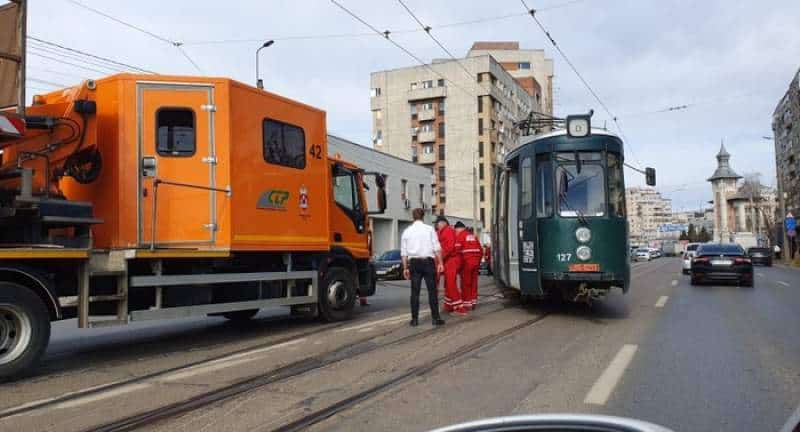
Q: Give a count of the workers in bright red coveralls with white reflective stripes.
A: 2